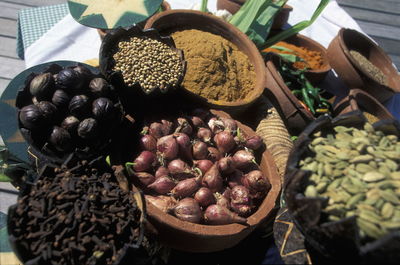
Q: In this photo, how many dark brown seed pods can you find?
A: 12